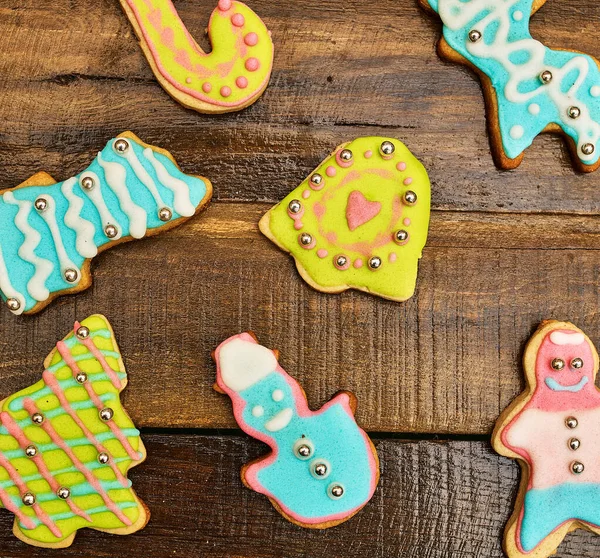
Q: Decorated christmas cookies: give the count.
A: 7